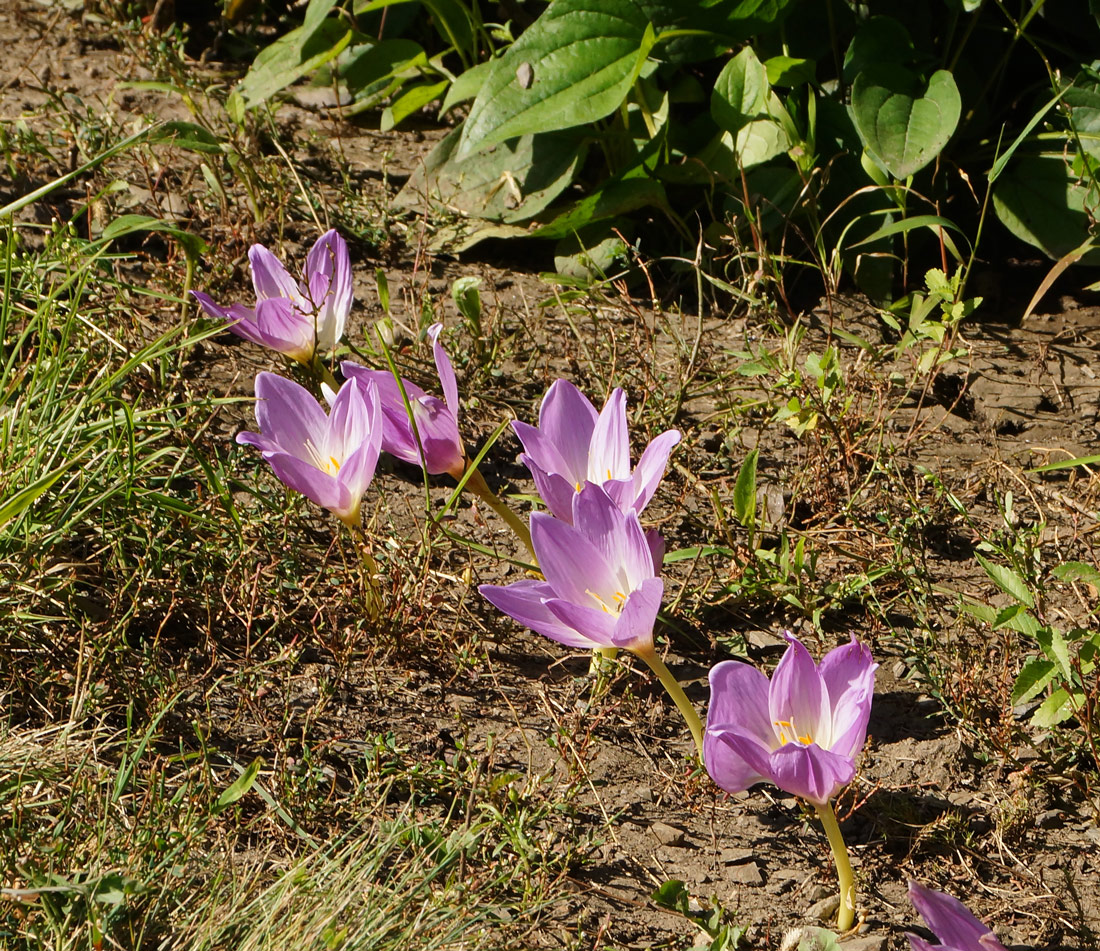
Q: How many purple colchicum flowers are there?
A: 7